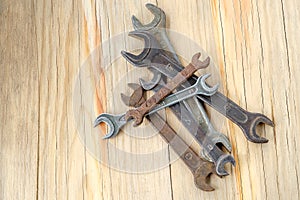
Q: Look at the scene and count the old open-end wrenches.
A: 6